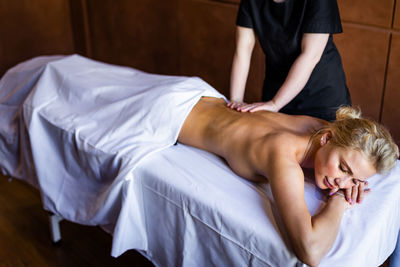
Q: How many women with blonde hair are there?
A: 1